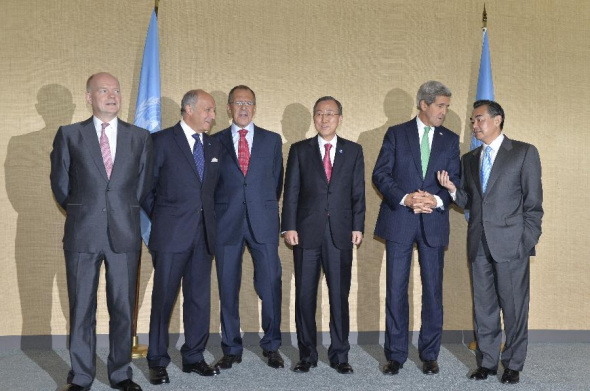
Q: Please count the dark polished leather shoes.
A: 12